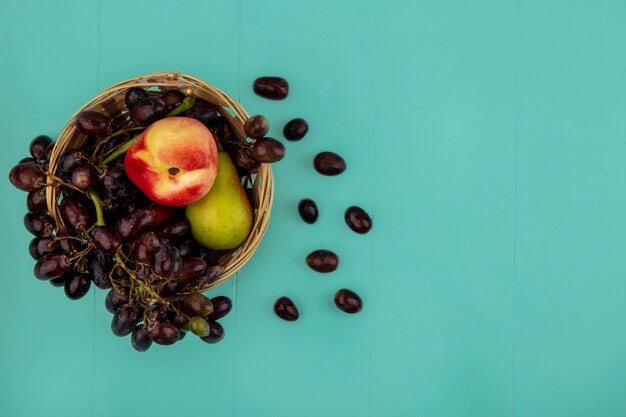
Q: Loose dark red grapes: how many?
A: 8